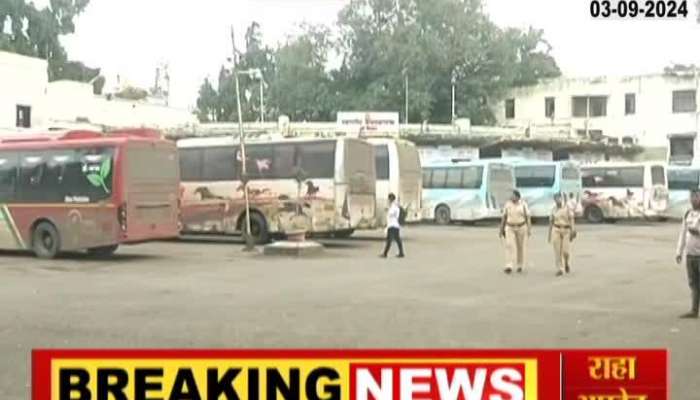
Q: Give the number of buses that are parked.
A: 7